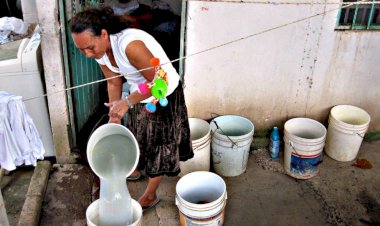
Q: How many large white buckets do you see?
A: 7